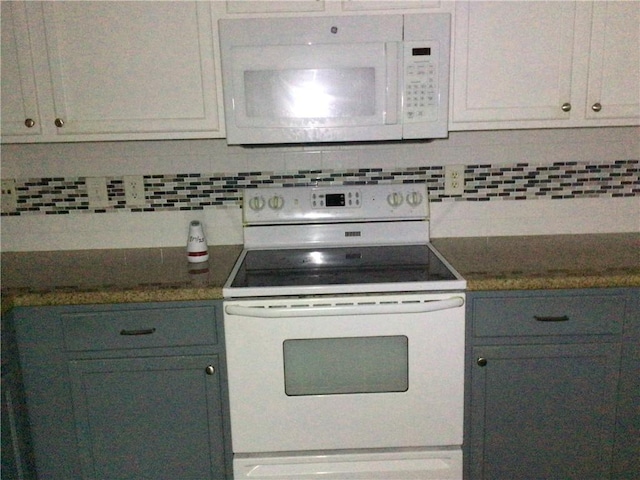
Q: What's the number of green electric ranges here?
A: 0